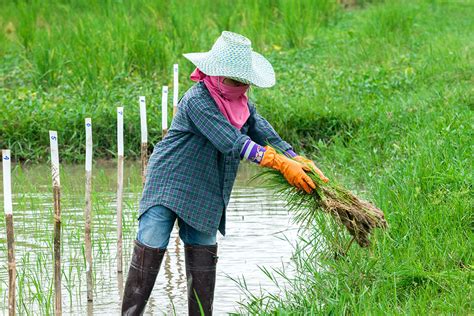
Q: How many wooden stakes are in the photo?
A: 7